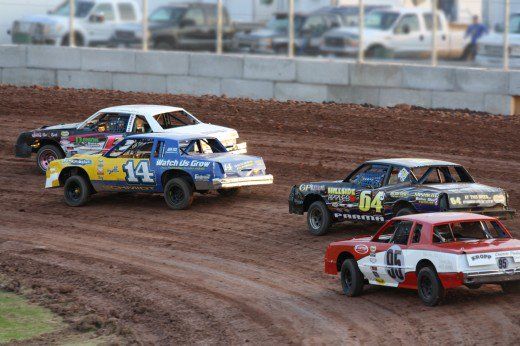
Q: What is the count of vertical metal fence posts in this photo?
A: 7